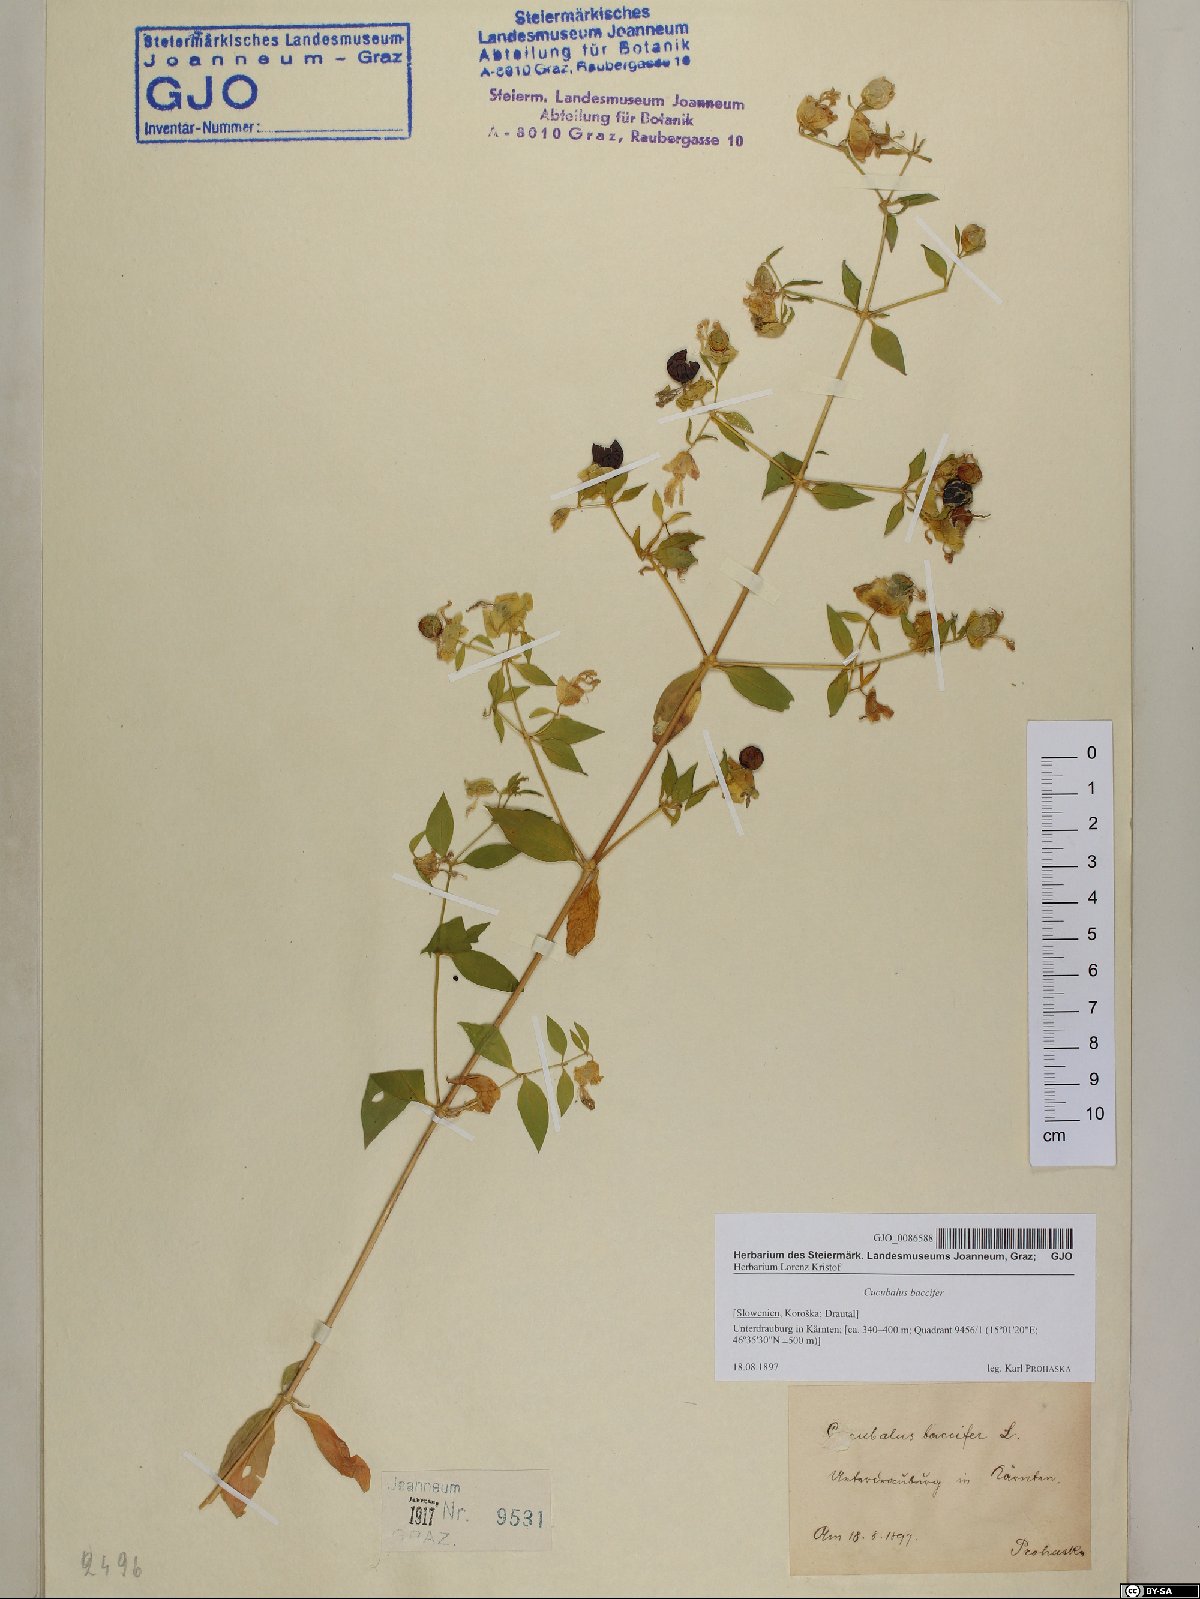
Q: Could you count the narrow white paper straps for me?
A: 12